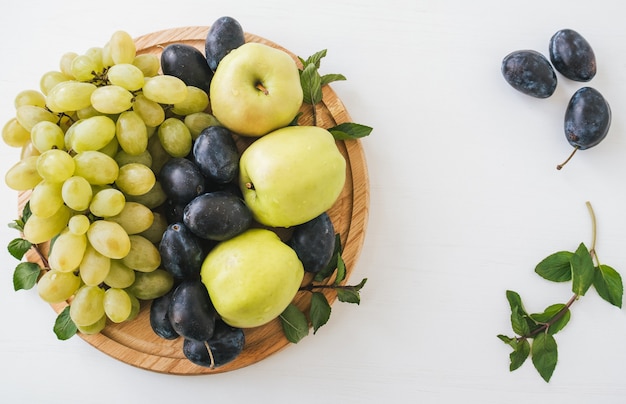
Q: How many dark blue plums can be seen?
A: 13